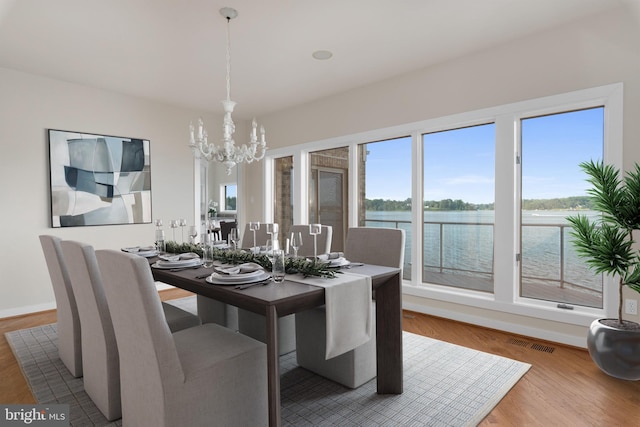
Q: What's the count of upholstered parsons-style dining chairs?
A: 6